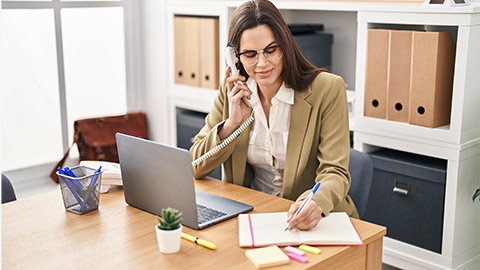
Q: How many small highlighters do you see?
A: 3